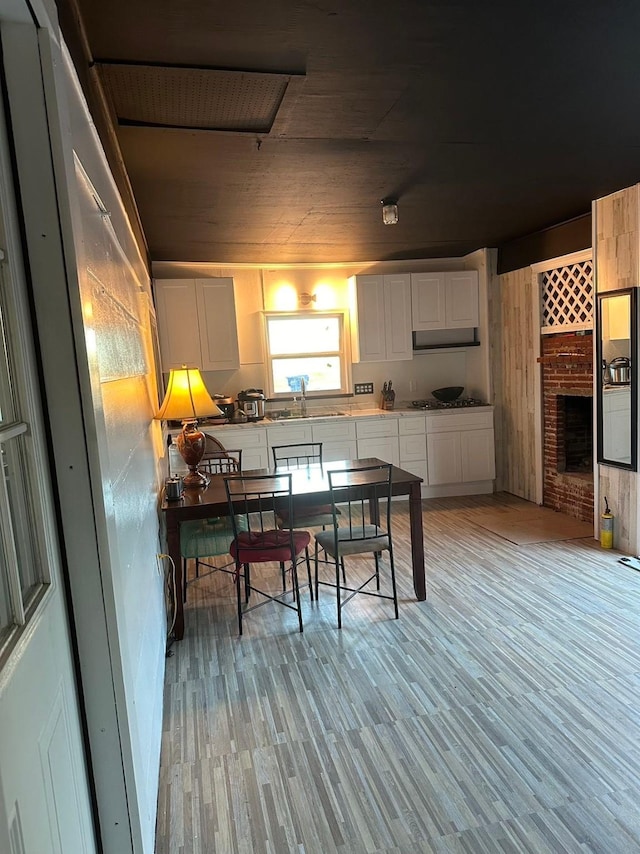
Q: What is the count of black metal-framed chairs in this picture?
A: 4